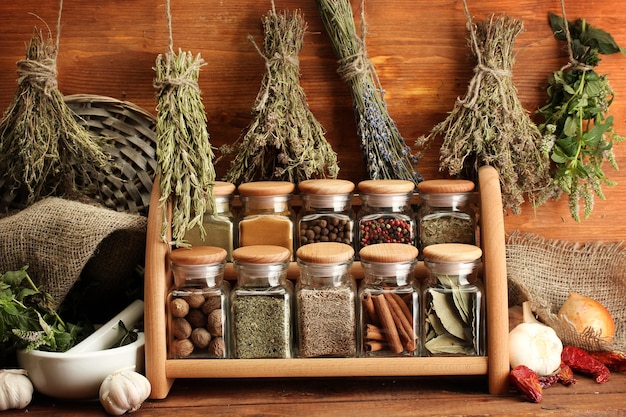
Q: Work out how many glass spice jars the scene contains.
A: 10